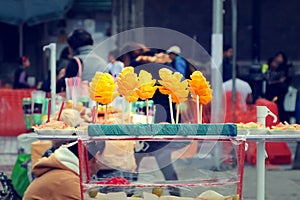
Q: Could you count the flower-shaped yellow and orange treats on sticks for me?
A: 5